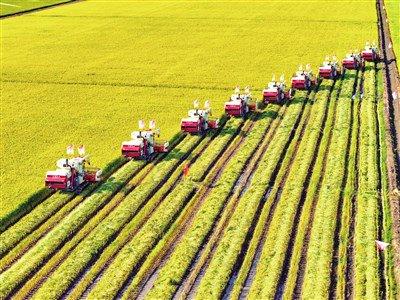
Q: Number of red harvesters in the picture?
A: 9